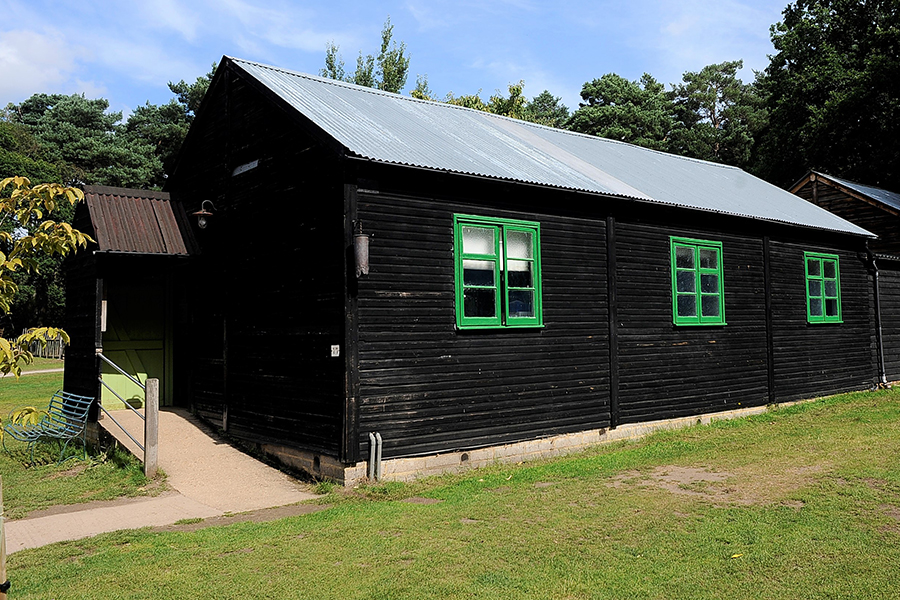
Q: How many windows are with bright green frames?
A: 3